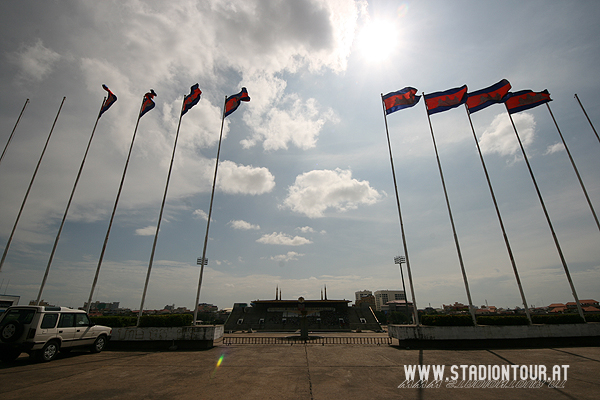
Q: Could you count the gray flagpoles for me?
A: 12